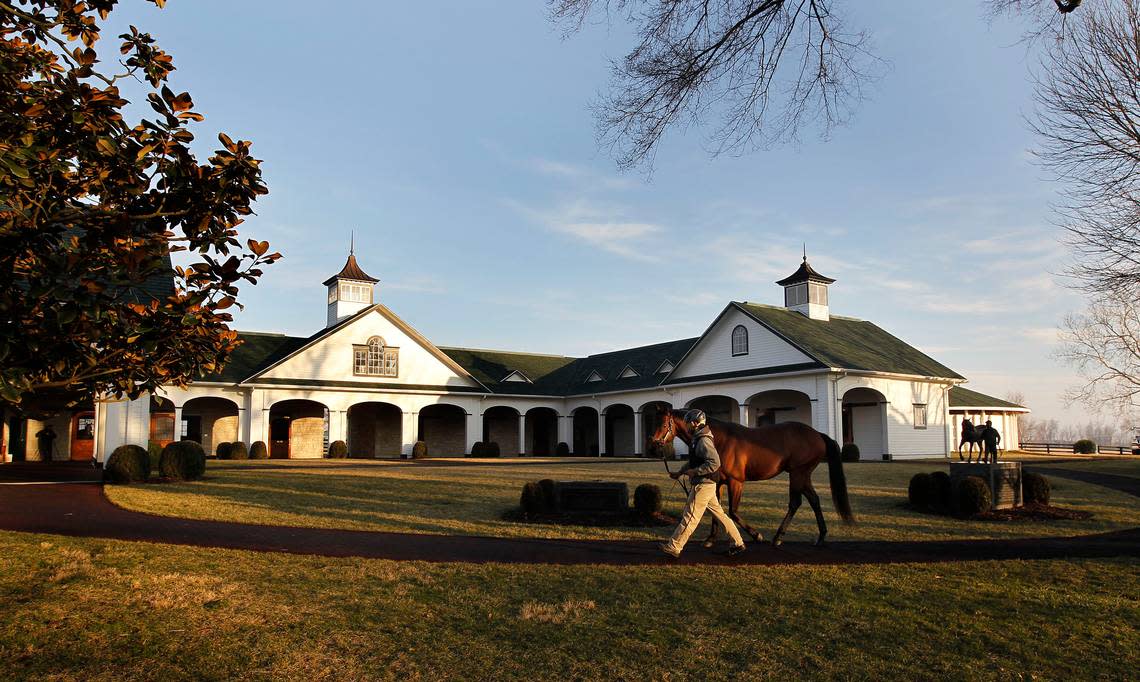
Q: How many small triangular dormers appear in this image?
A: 4